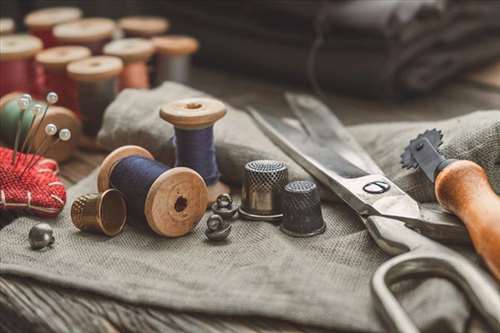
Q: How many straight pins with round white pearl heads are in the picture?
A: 6